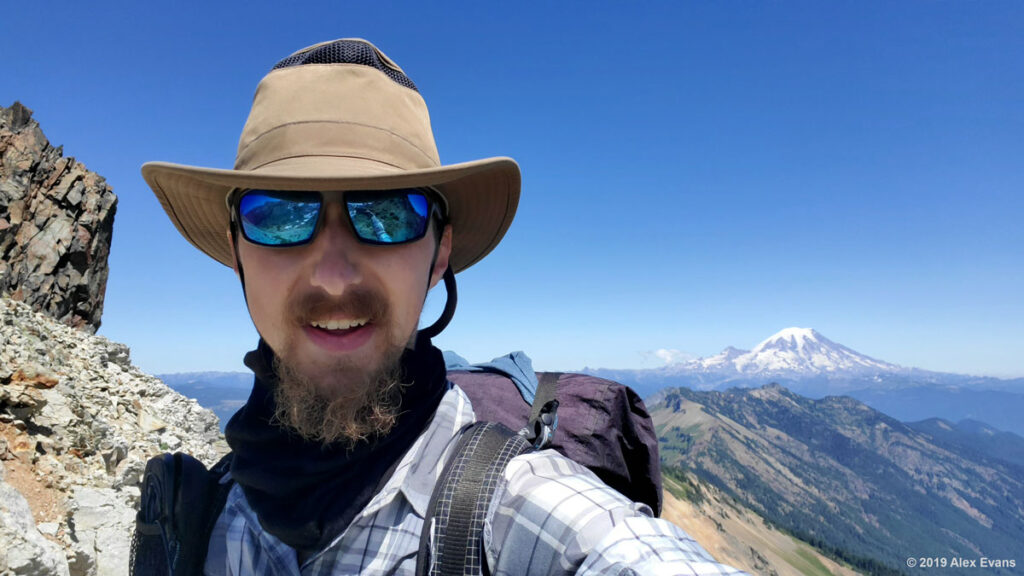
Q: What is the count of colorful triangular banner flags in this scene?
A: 0